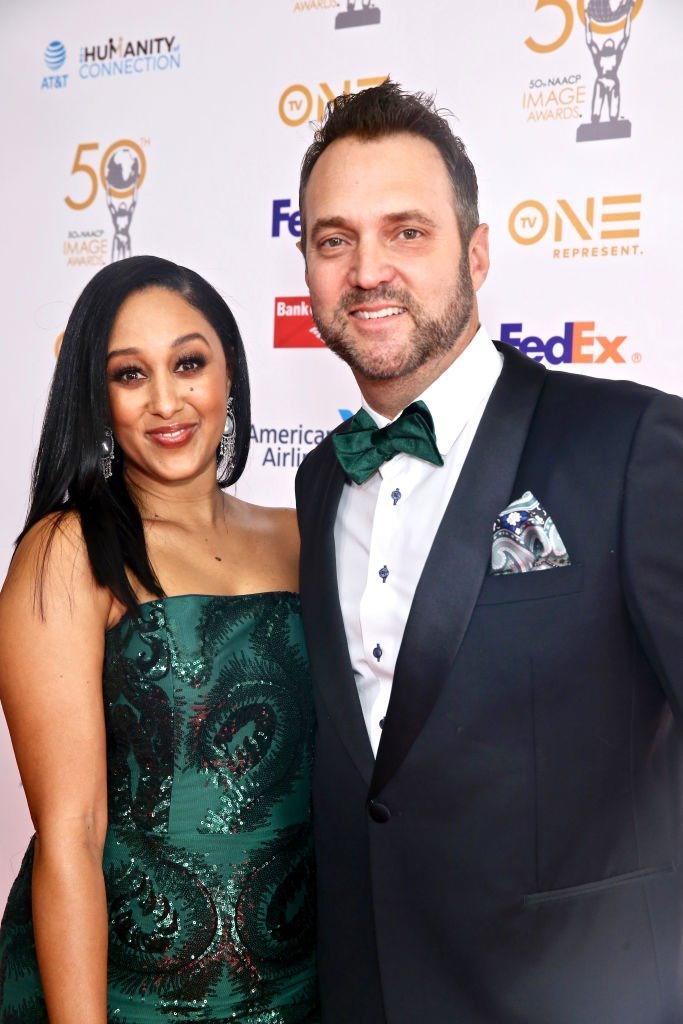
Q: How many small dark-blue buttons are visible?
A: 4